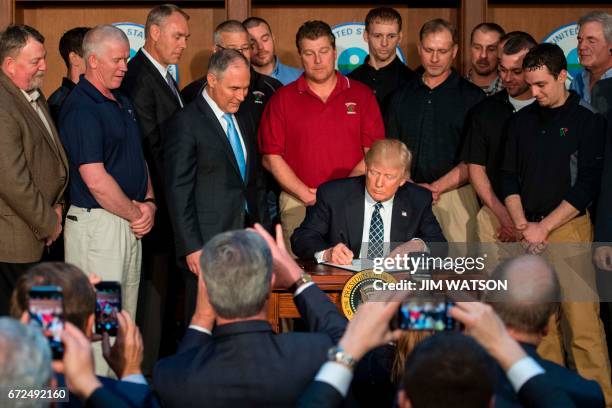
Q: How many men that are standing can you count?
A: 14